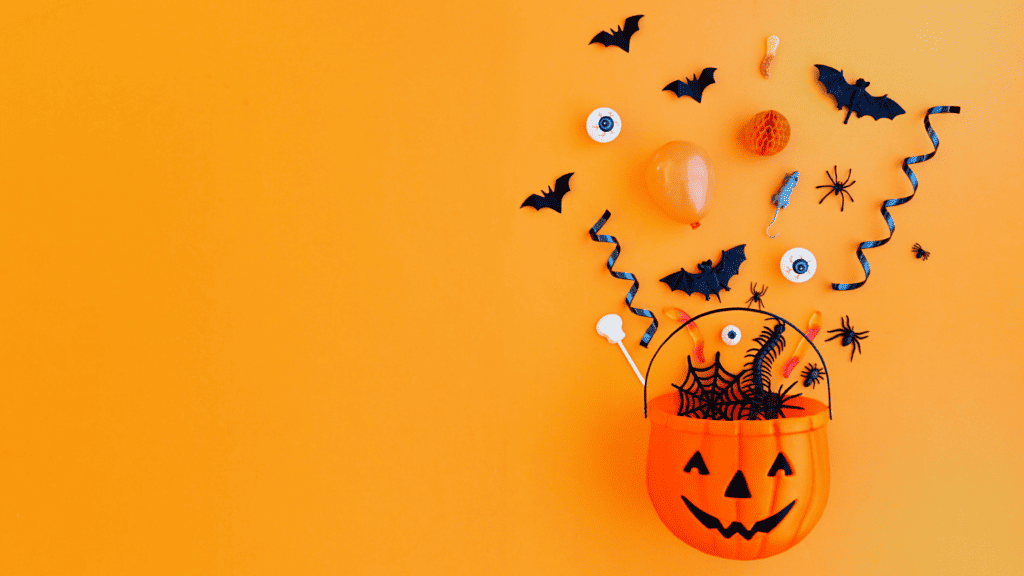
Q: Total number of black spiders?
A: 6